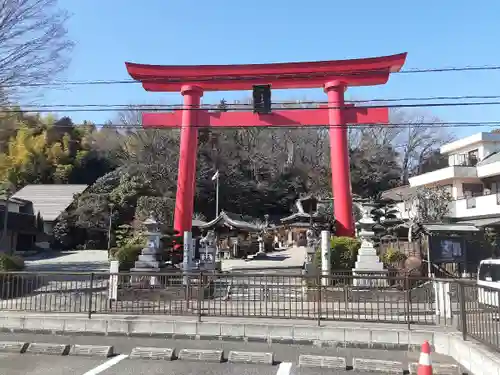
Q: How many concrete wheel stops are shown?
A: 9